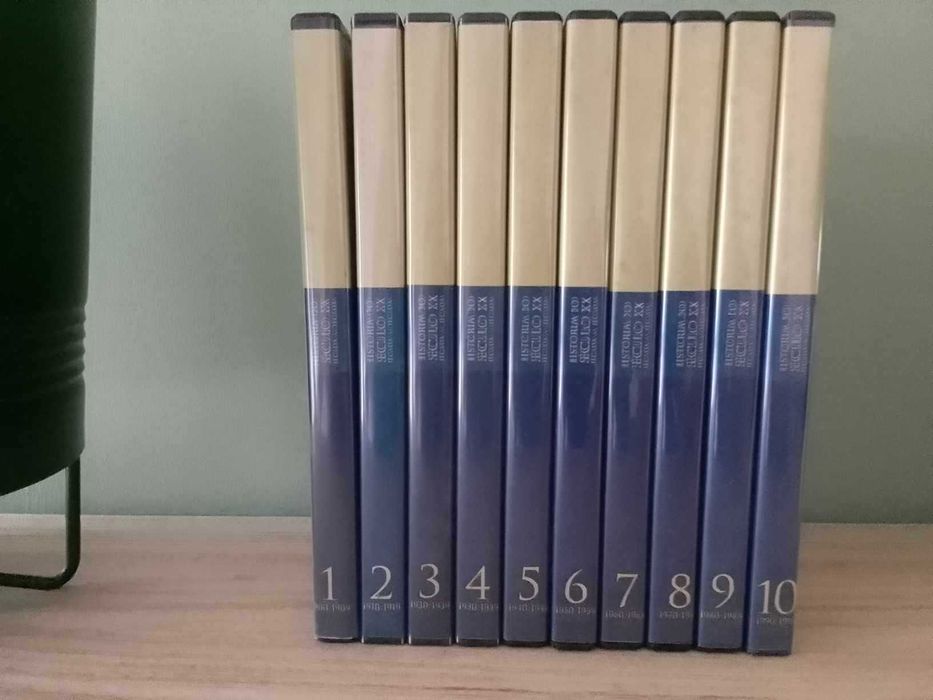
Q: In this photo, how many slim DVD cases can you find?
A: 10